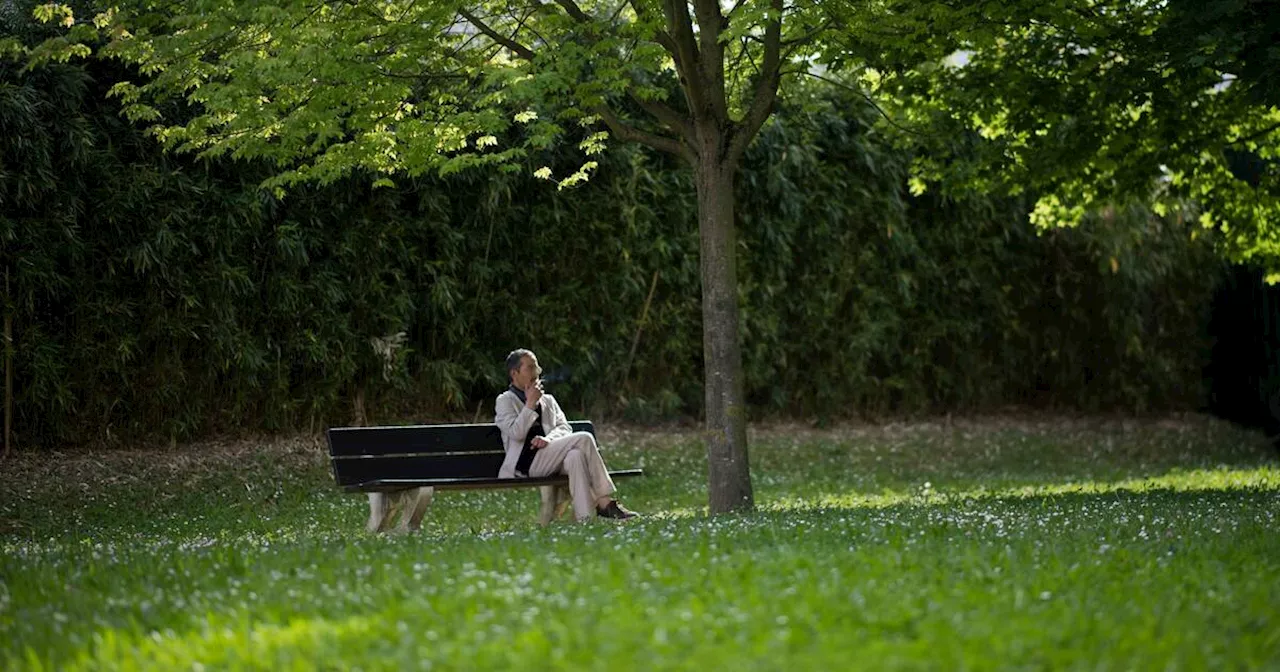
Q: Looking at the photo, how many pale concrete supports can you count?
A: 2